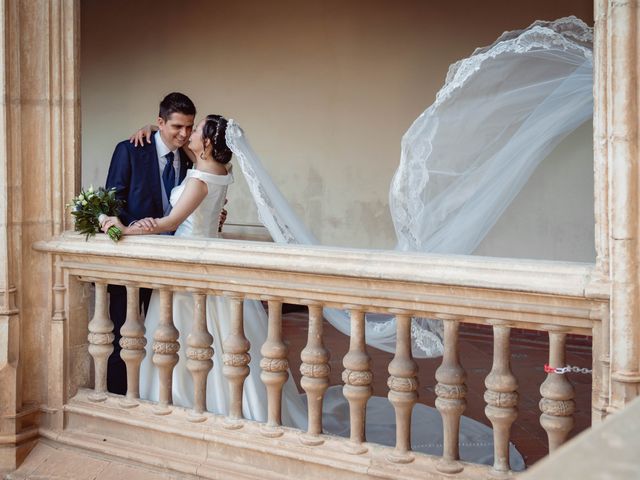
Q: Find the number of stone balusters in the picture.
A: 12